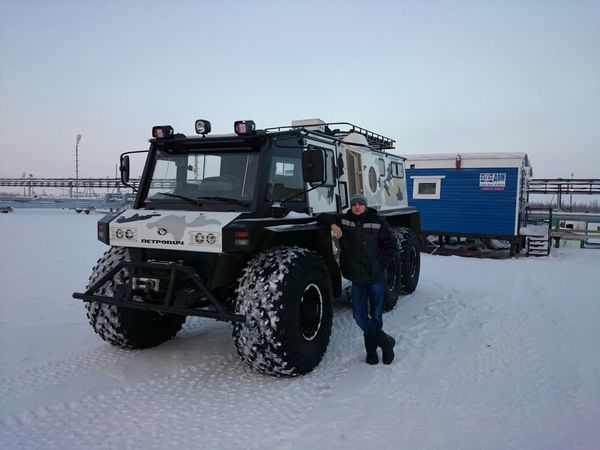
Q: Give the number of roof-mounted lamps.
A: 3